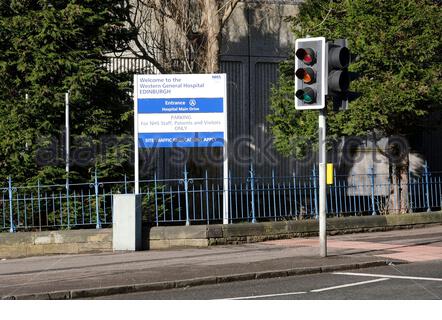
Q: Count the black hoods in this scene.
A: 5